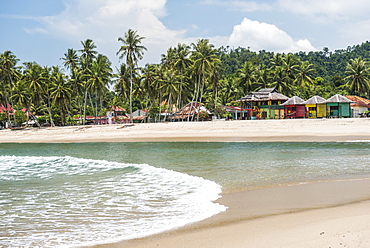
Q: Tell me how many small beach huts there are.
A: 3